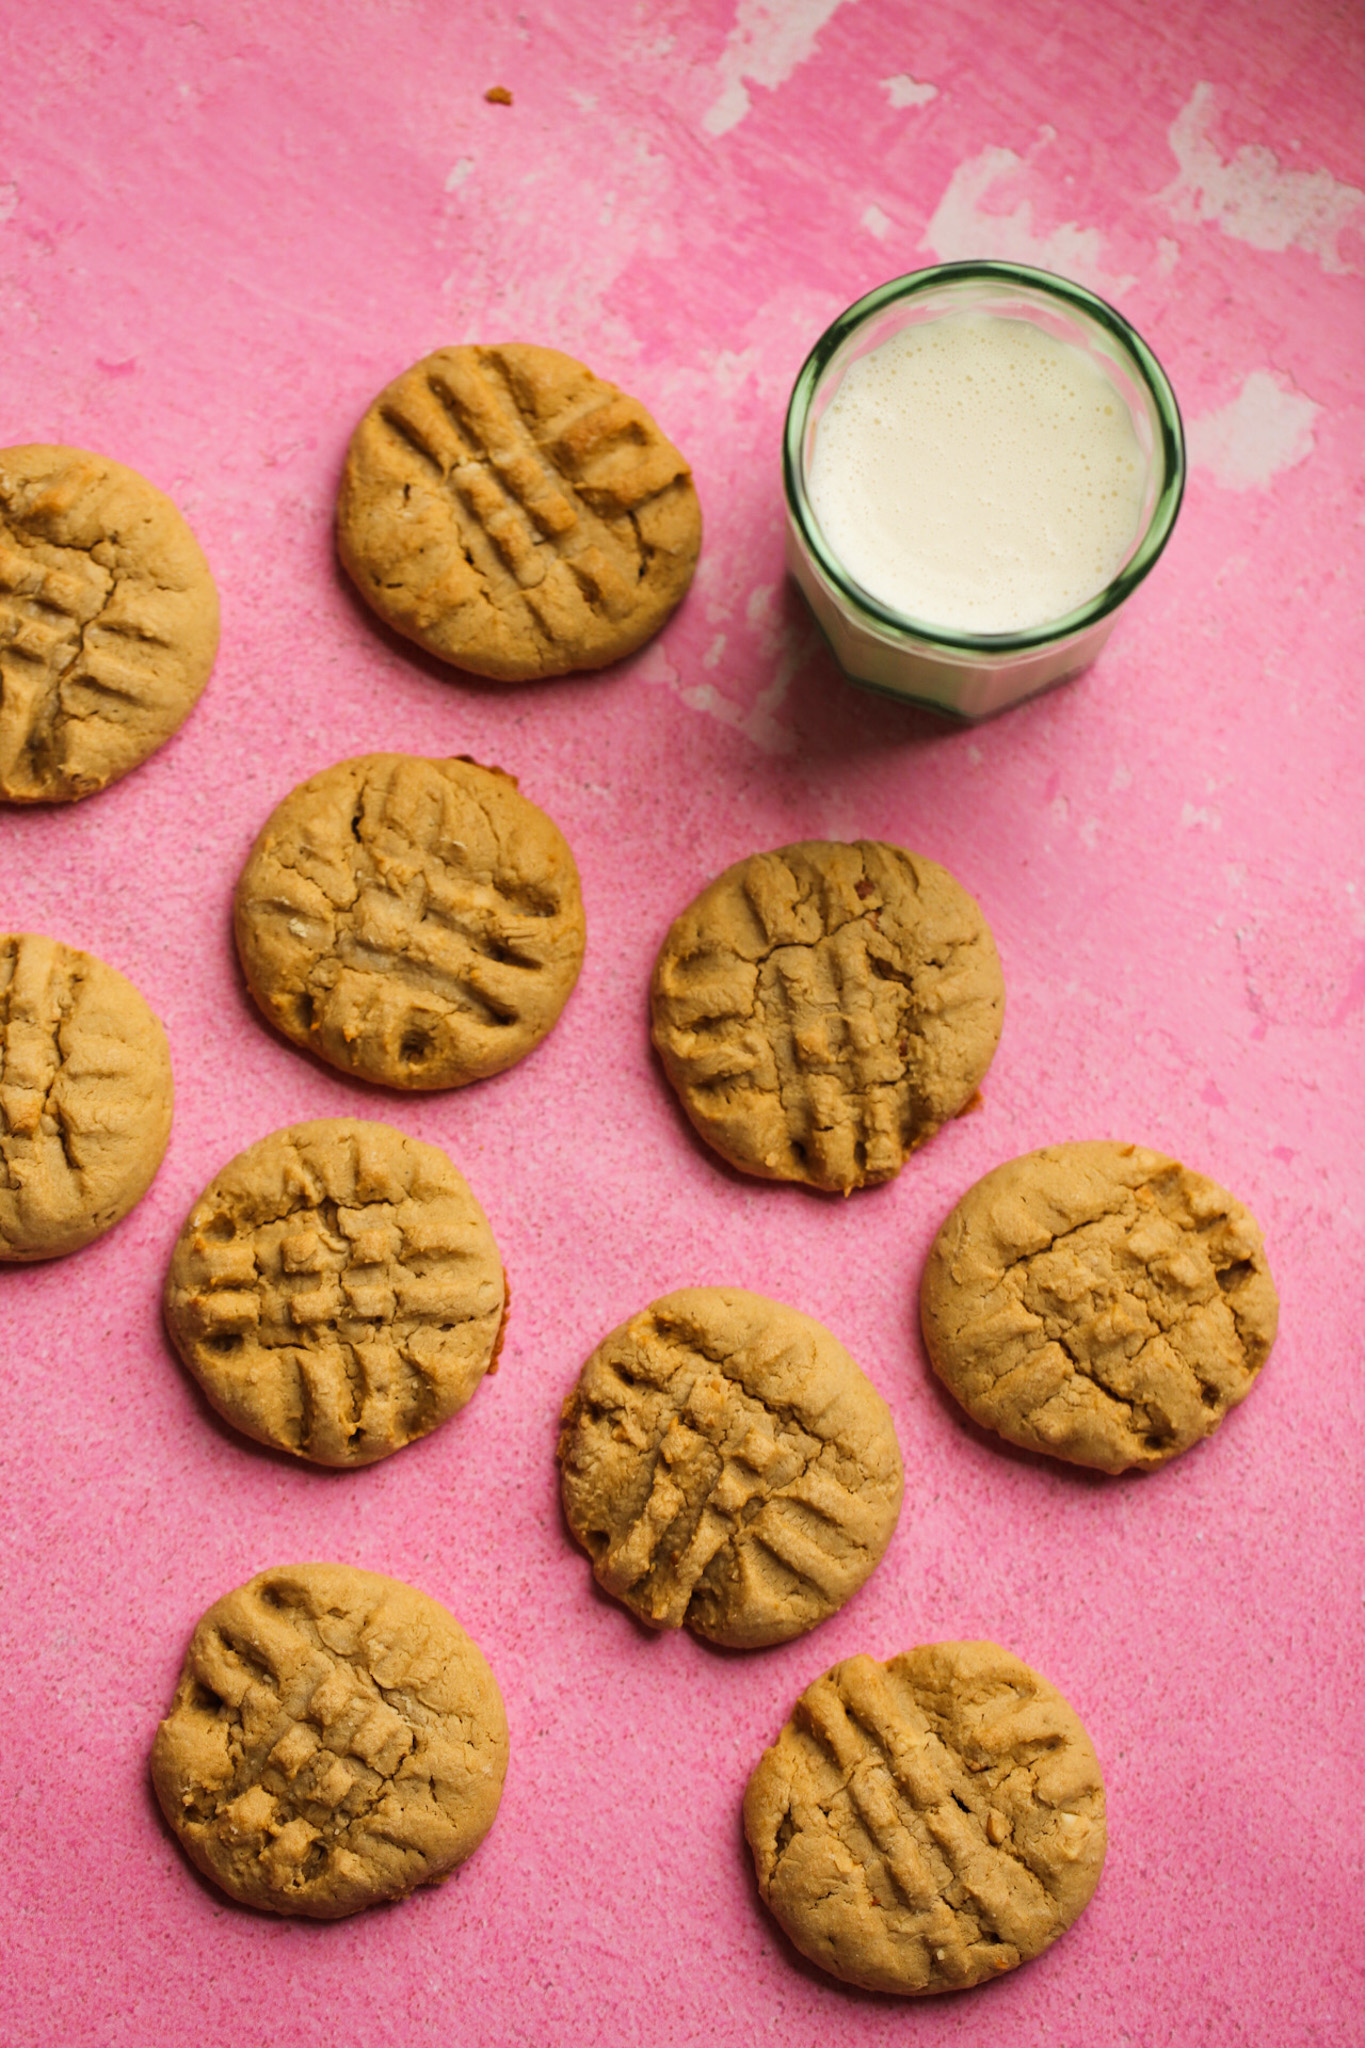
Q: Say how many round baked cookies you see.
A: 10